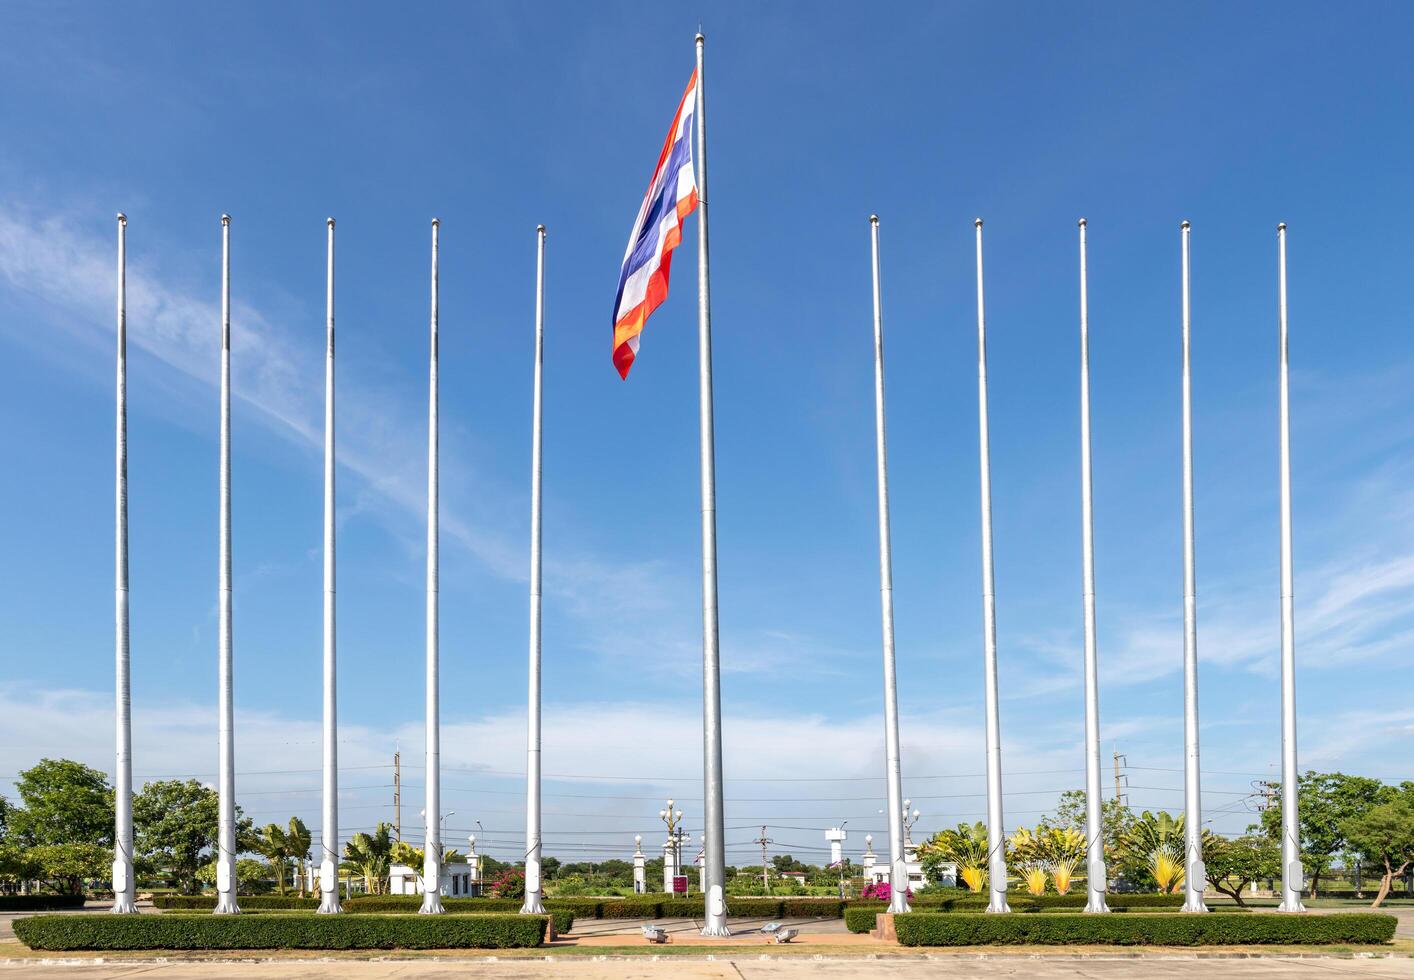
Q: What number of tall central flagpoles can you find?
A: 1